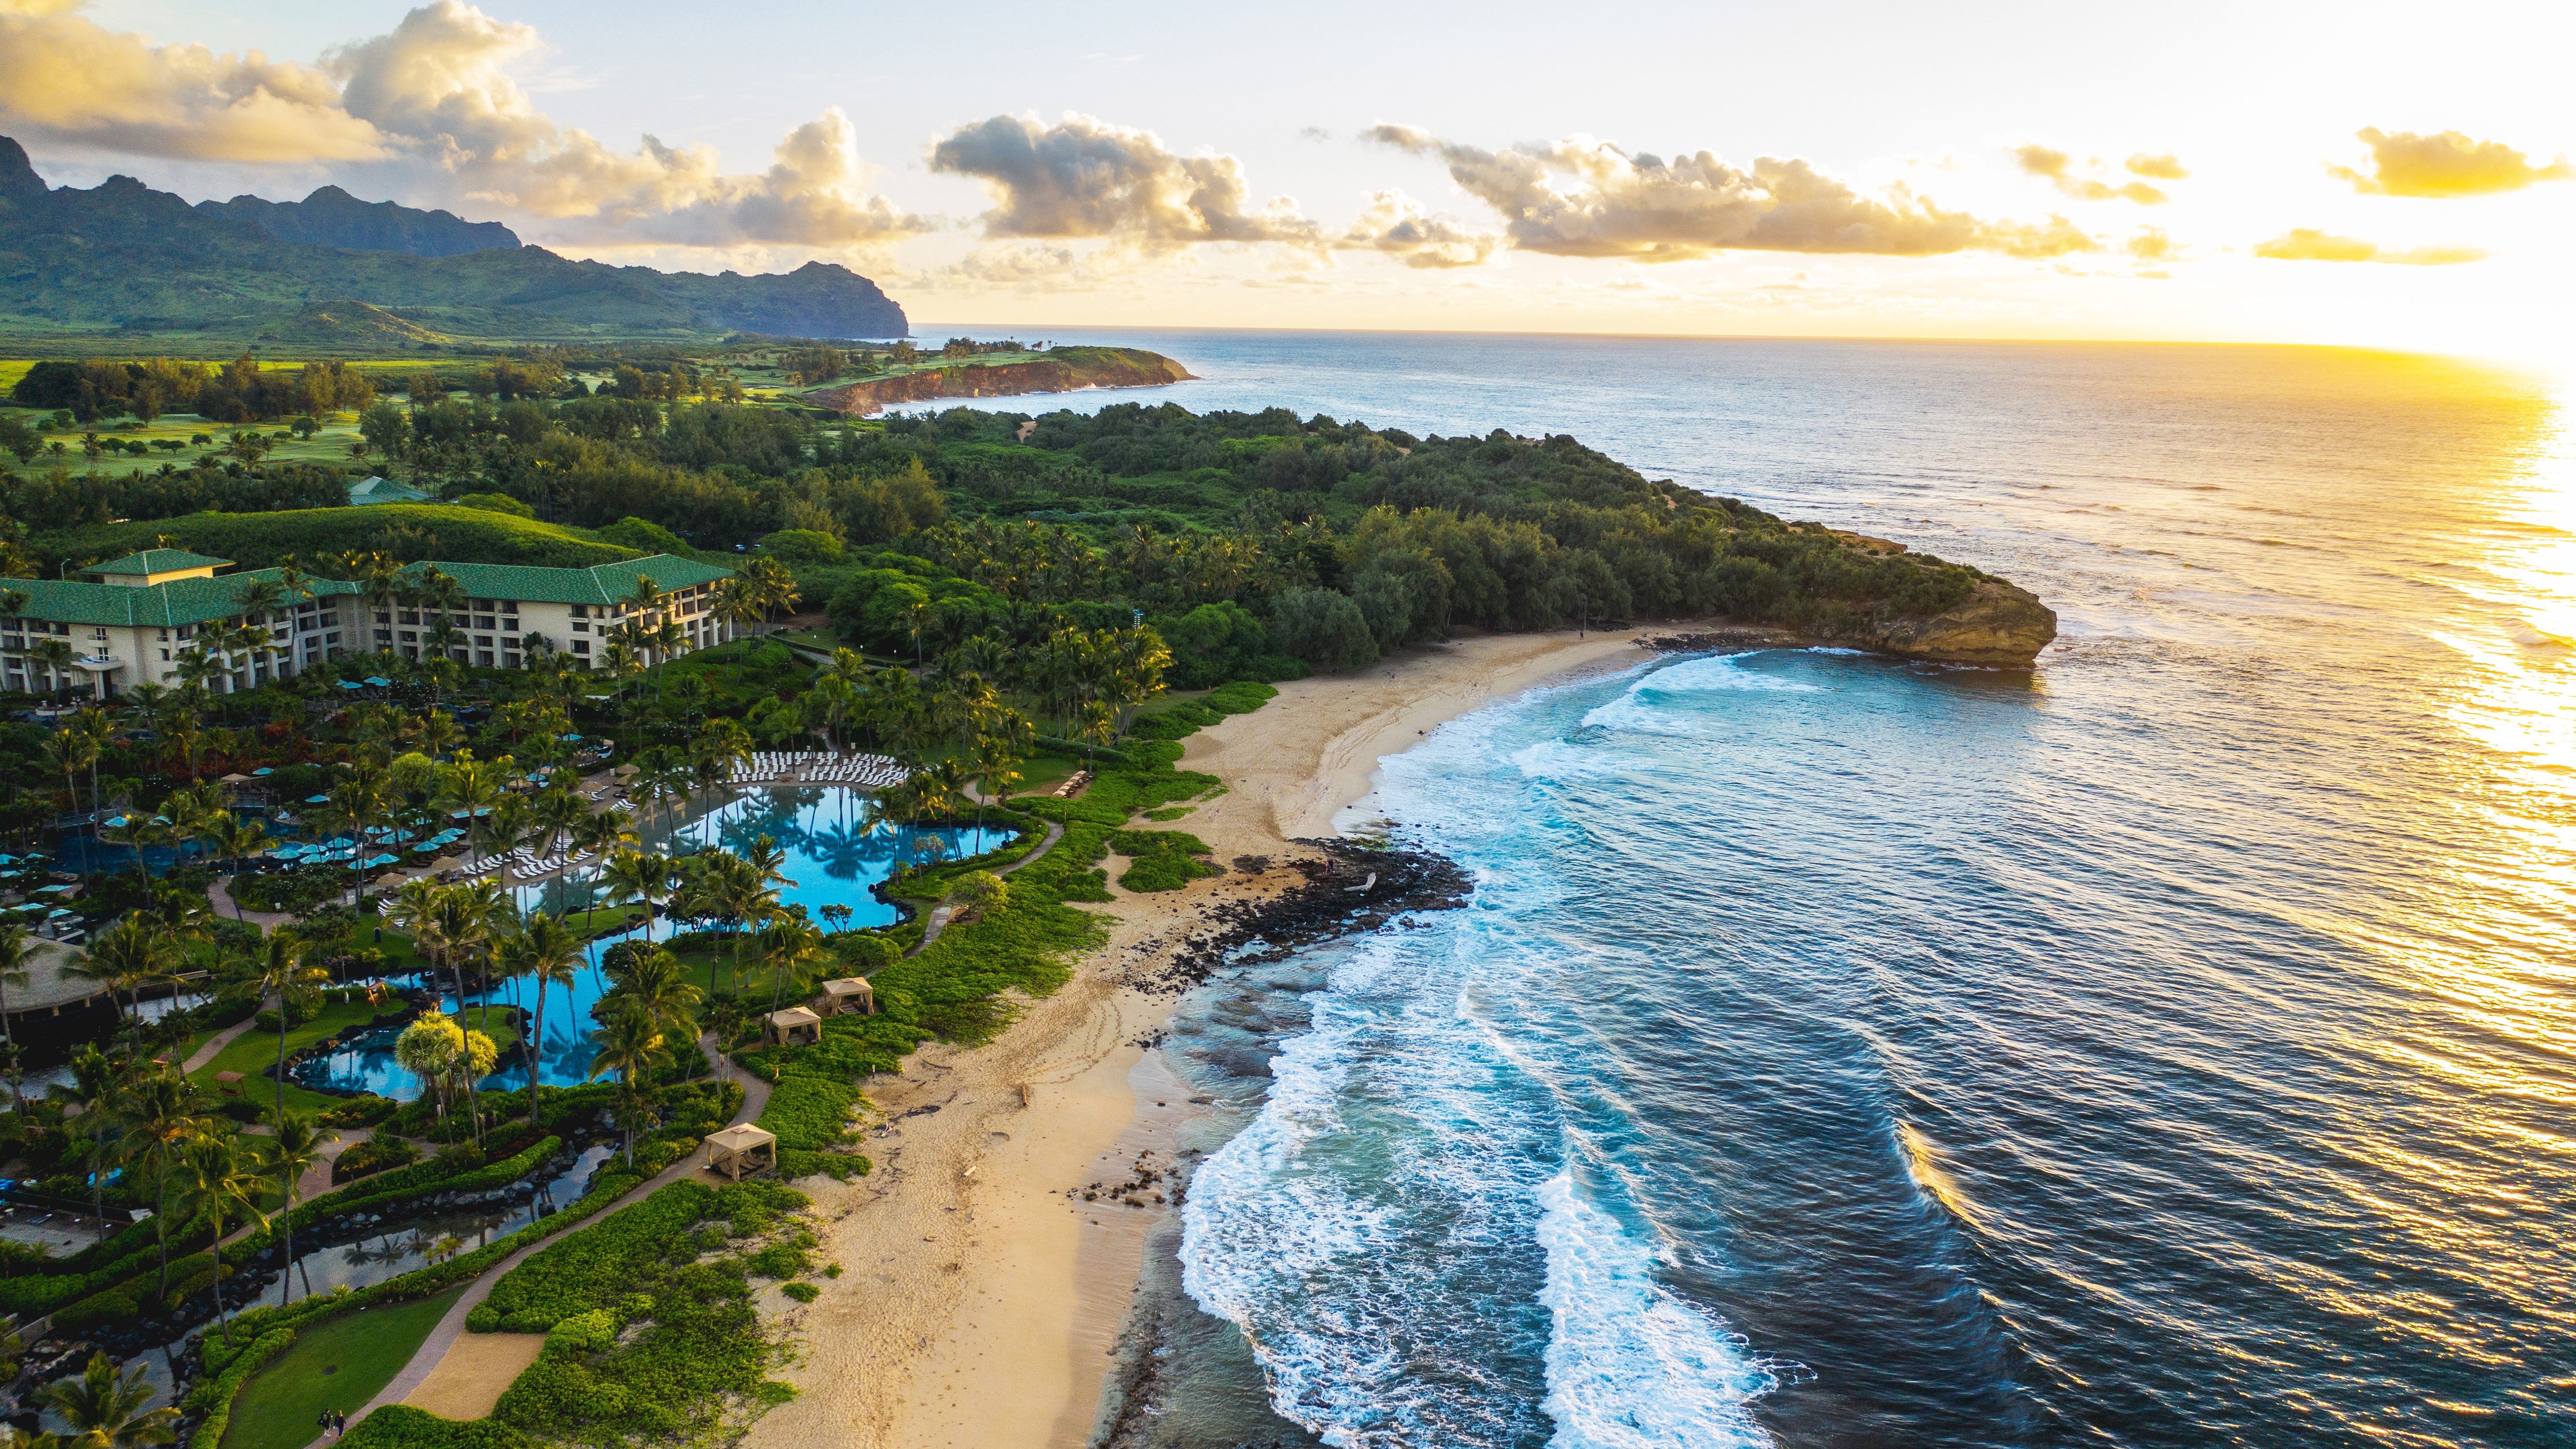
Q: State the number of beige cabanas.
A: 3